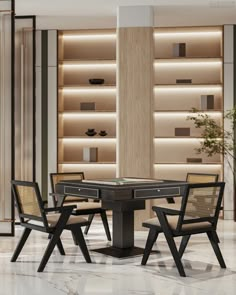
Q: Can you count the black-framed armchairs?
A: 4